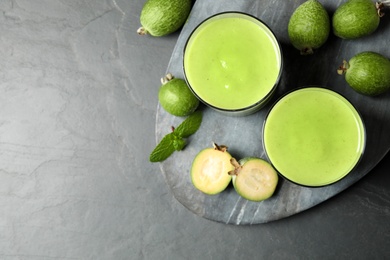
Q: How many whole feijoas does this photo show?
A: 5